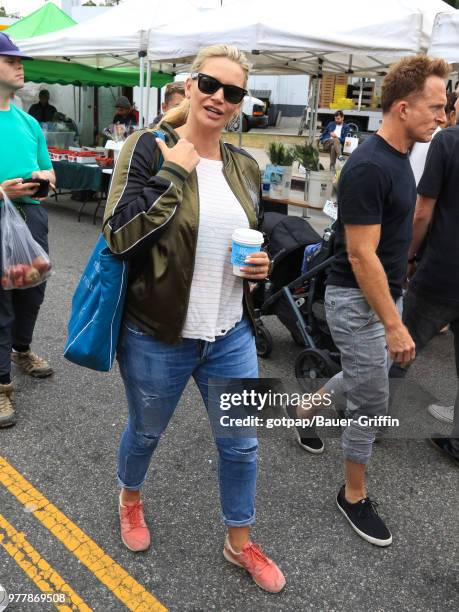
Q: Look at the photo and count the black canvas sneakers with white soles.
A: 2